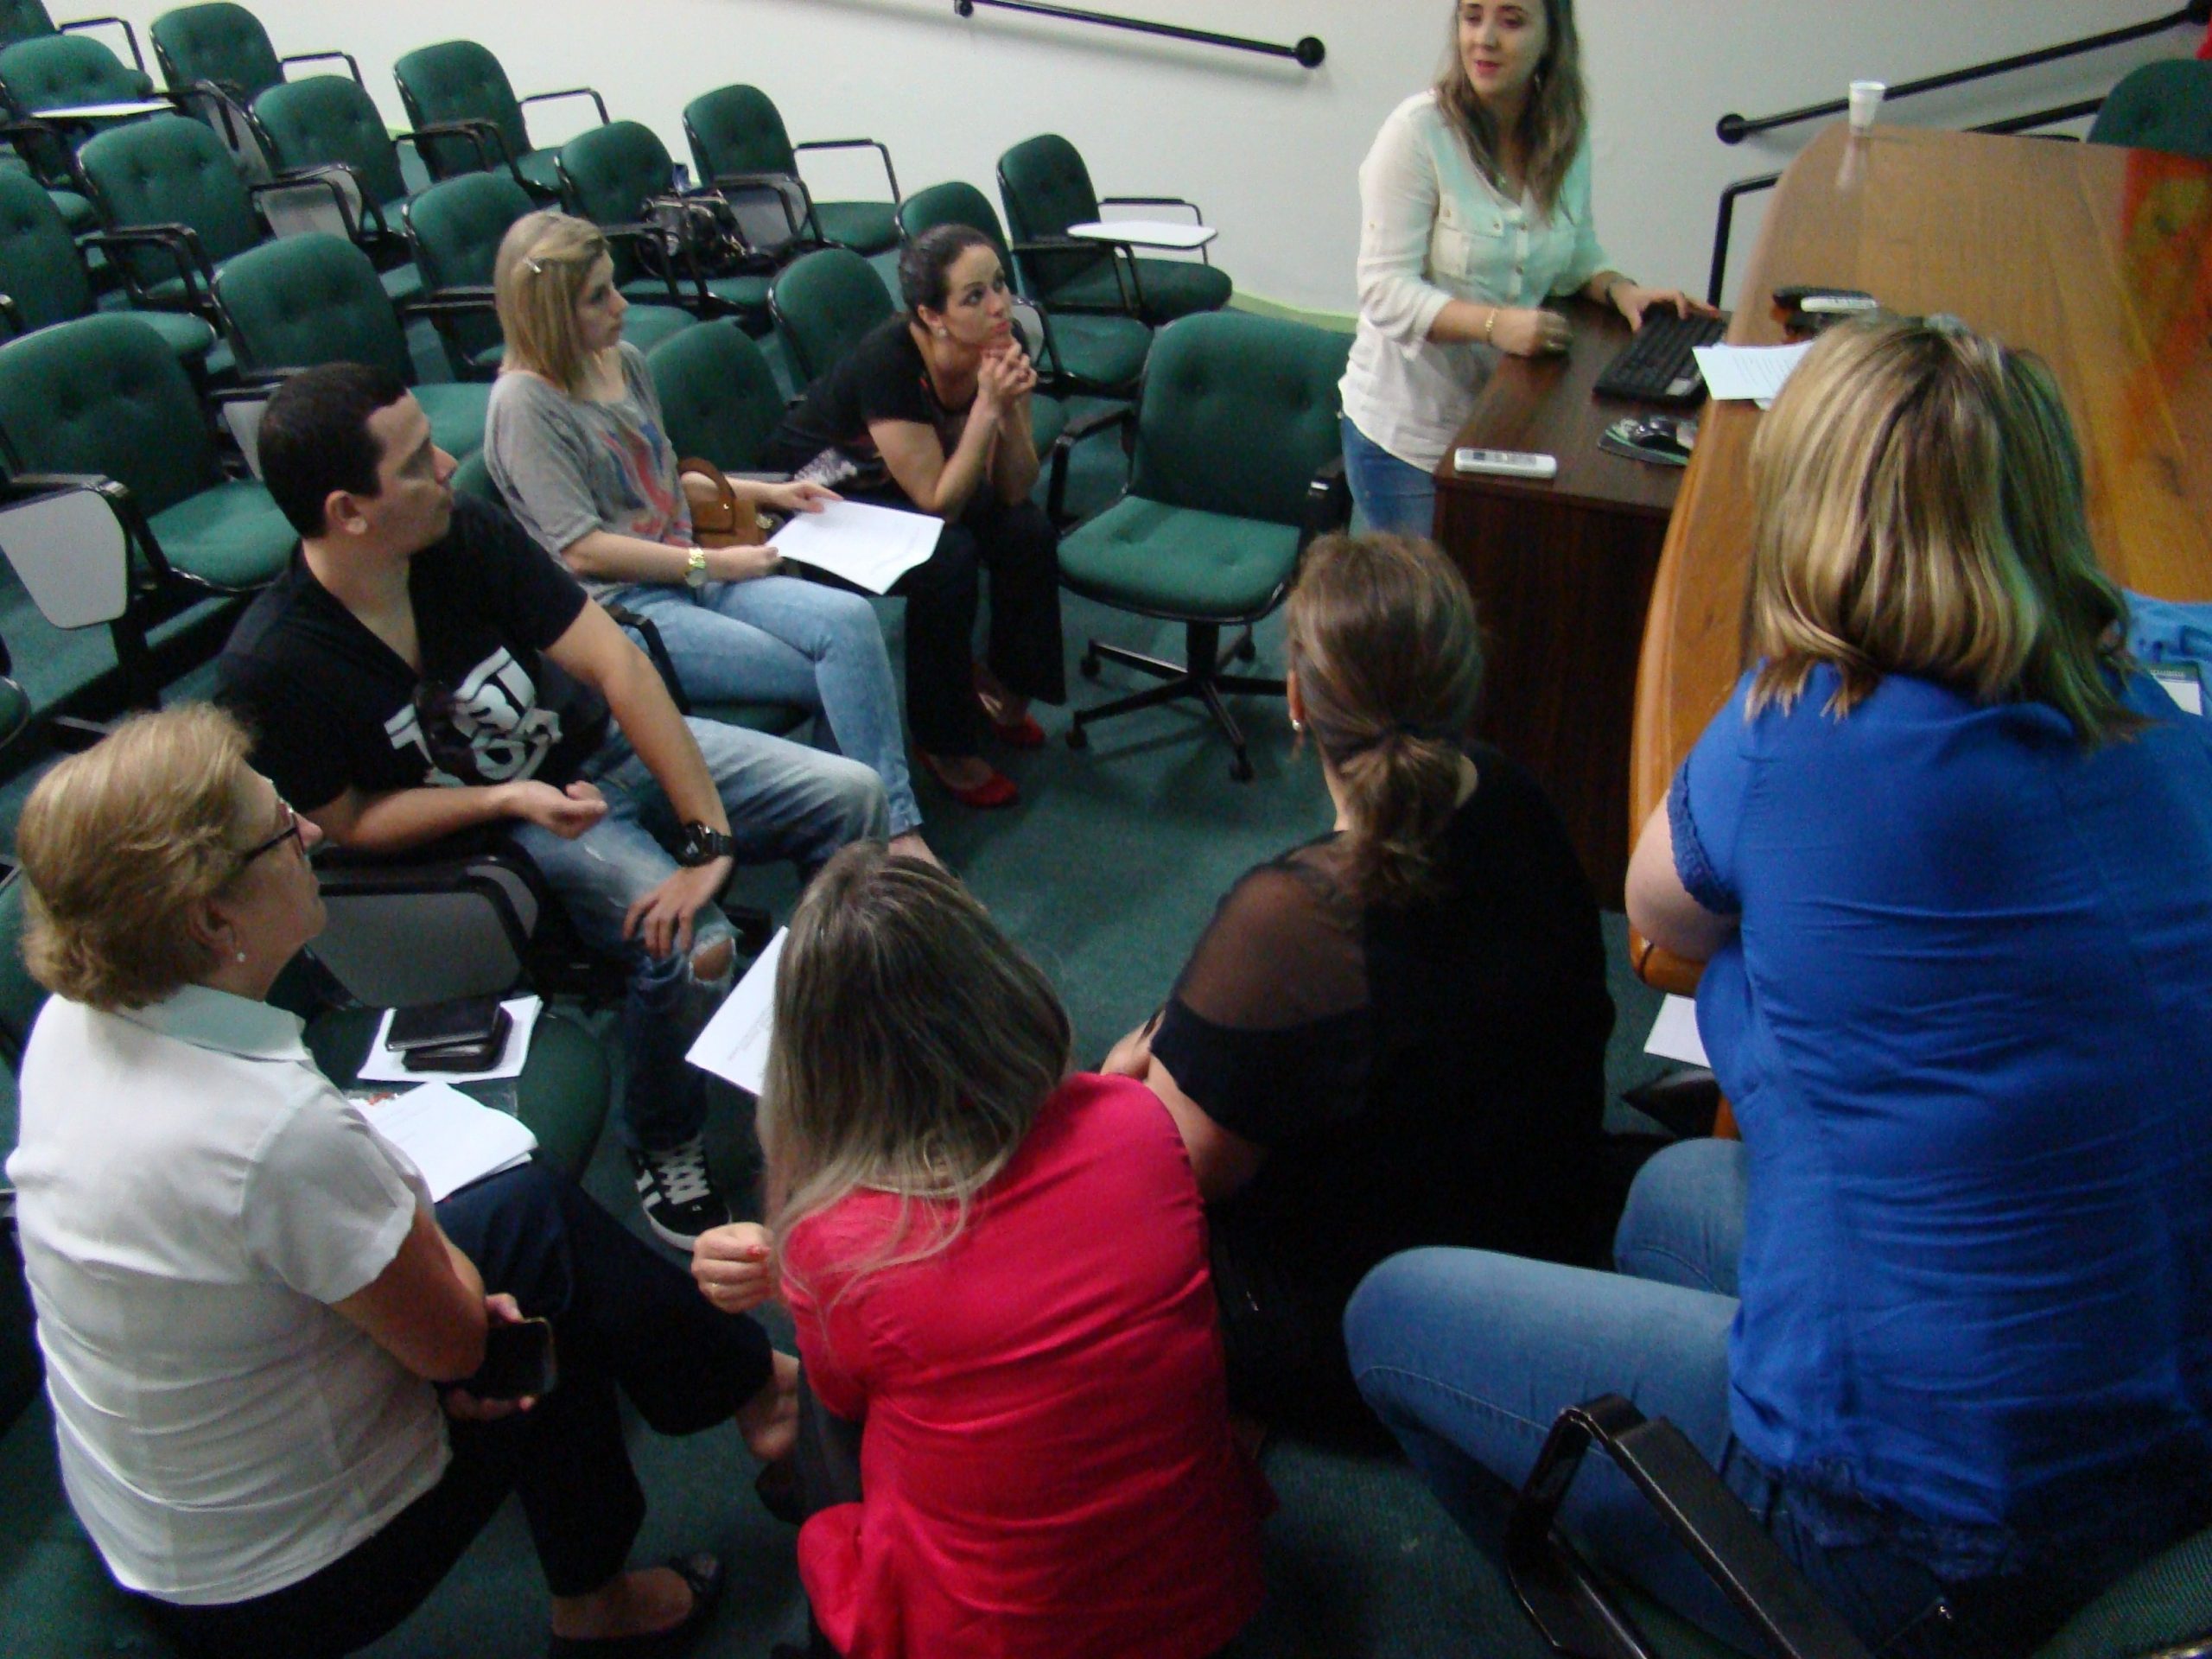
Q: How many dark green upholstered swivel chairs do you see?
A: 1